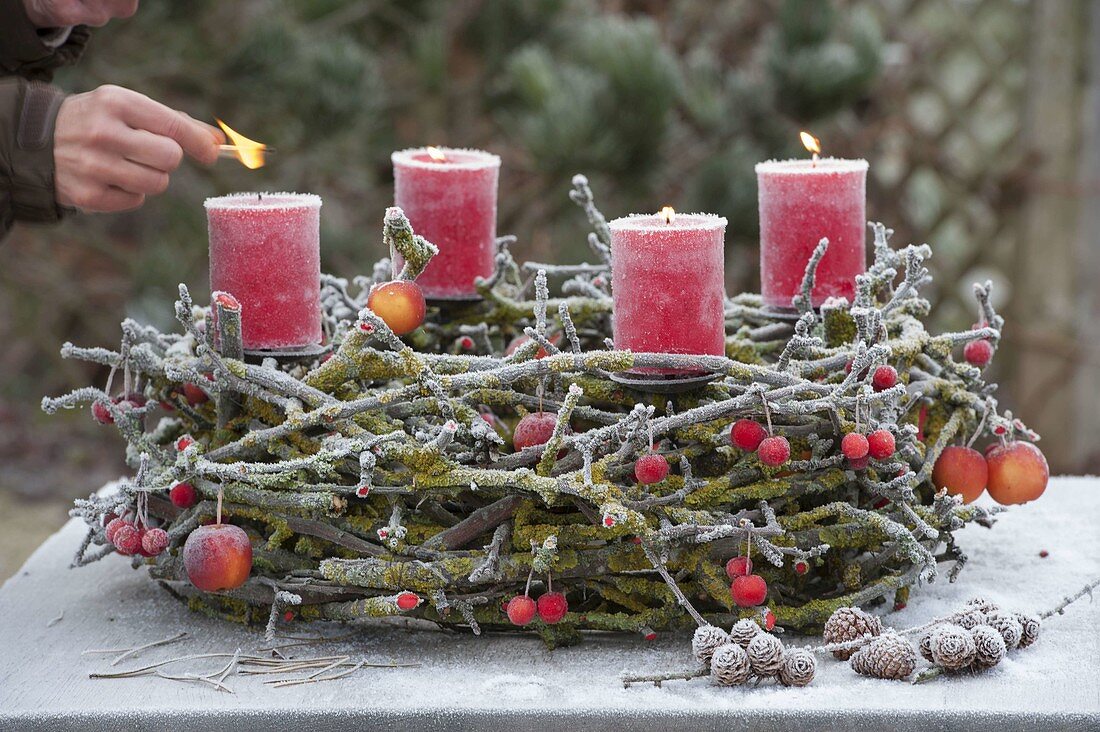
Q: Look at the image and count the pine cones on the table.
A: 14